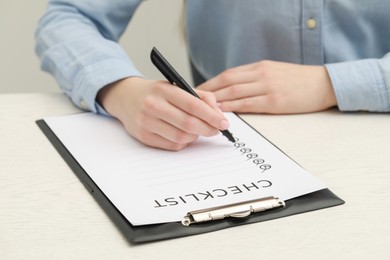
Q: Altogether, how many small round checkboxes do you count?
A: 6